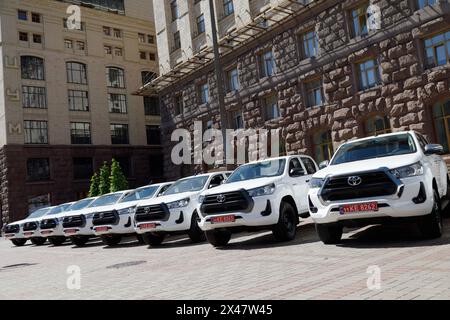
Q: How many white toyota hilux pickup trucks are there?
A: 8